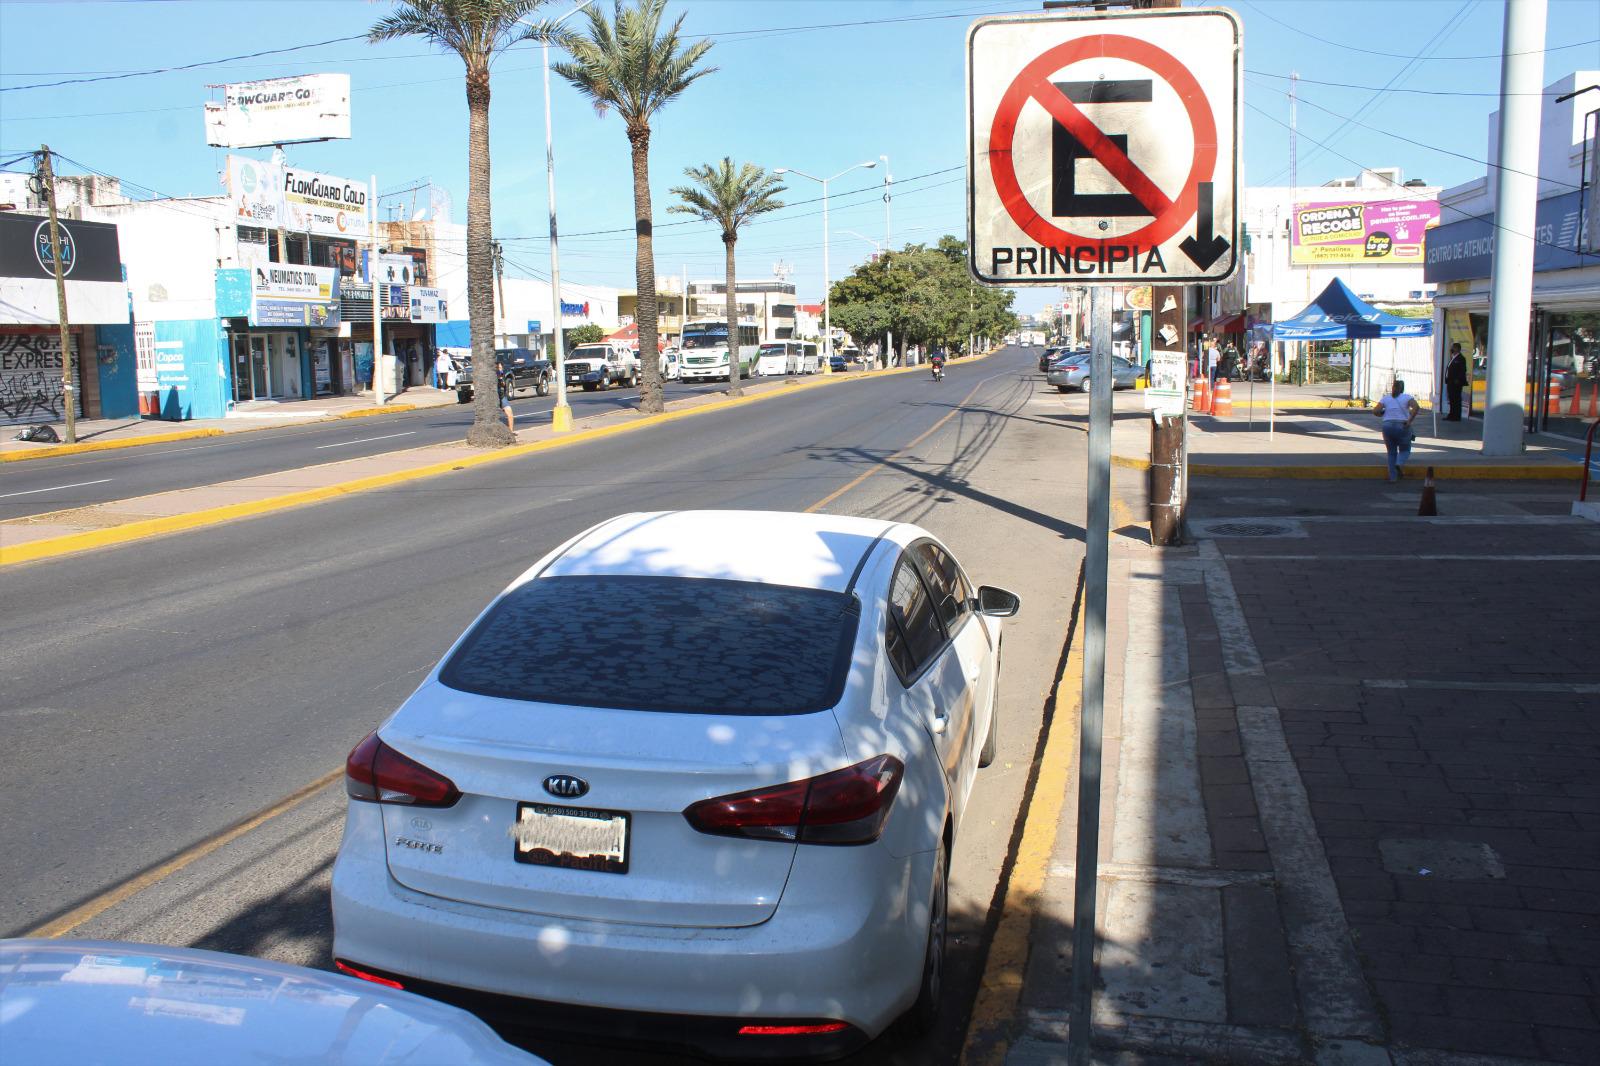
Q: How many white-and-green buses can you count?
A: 1